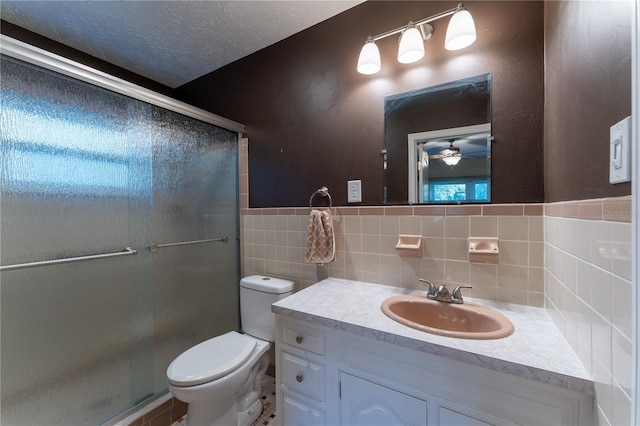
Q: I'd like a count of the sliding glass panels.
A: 2